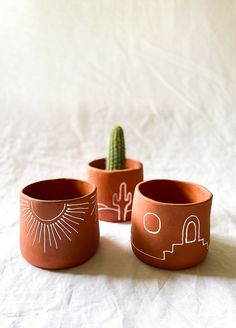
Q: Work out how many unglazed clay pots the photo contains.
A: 3